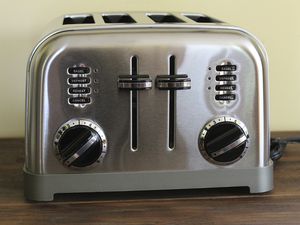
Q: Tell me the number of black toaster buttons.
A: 8